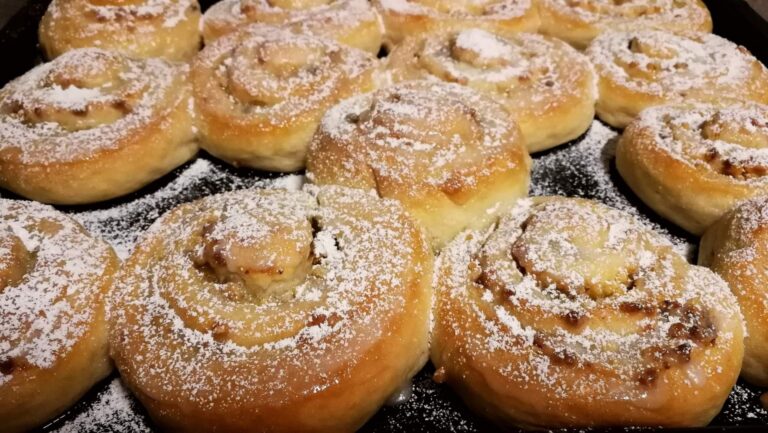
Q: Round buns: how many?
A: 14